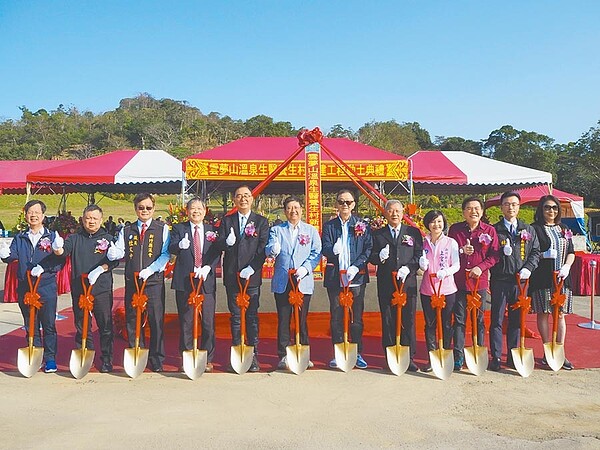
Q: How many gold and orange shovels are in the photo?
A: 12